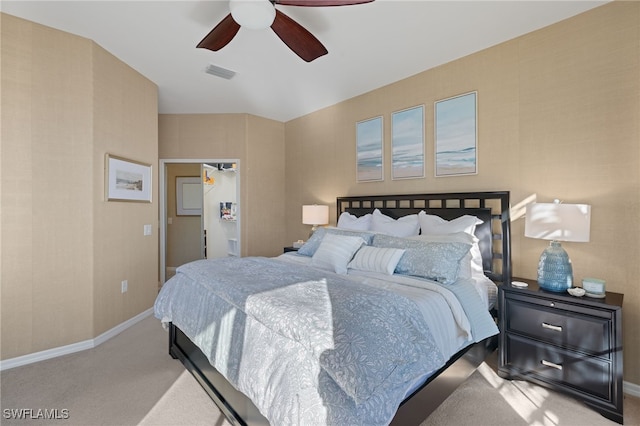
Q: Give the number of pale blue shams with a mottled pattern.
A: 2